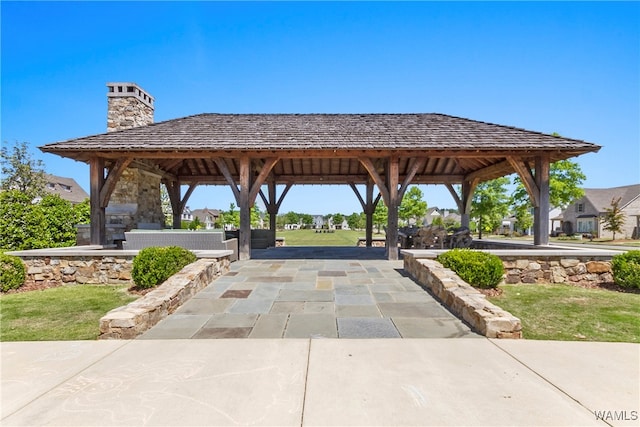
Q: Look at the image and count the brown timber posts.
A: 8